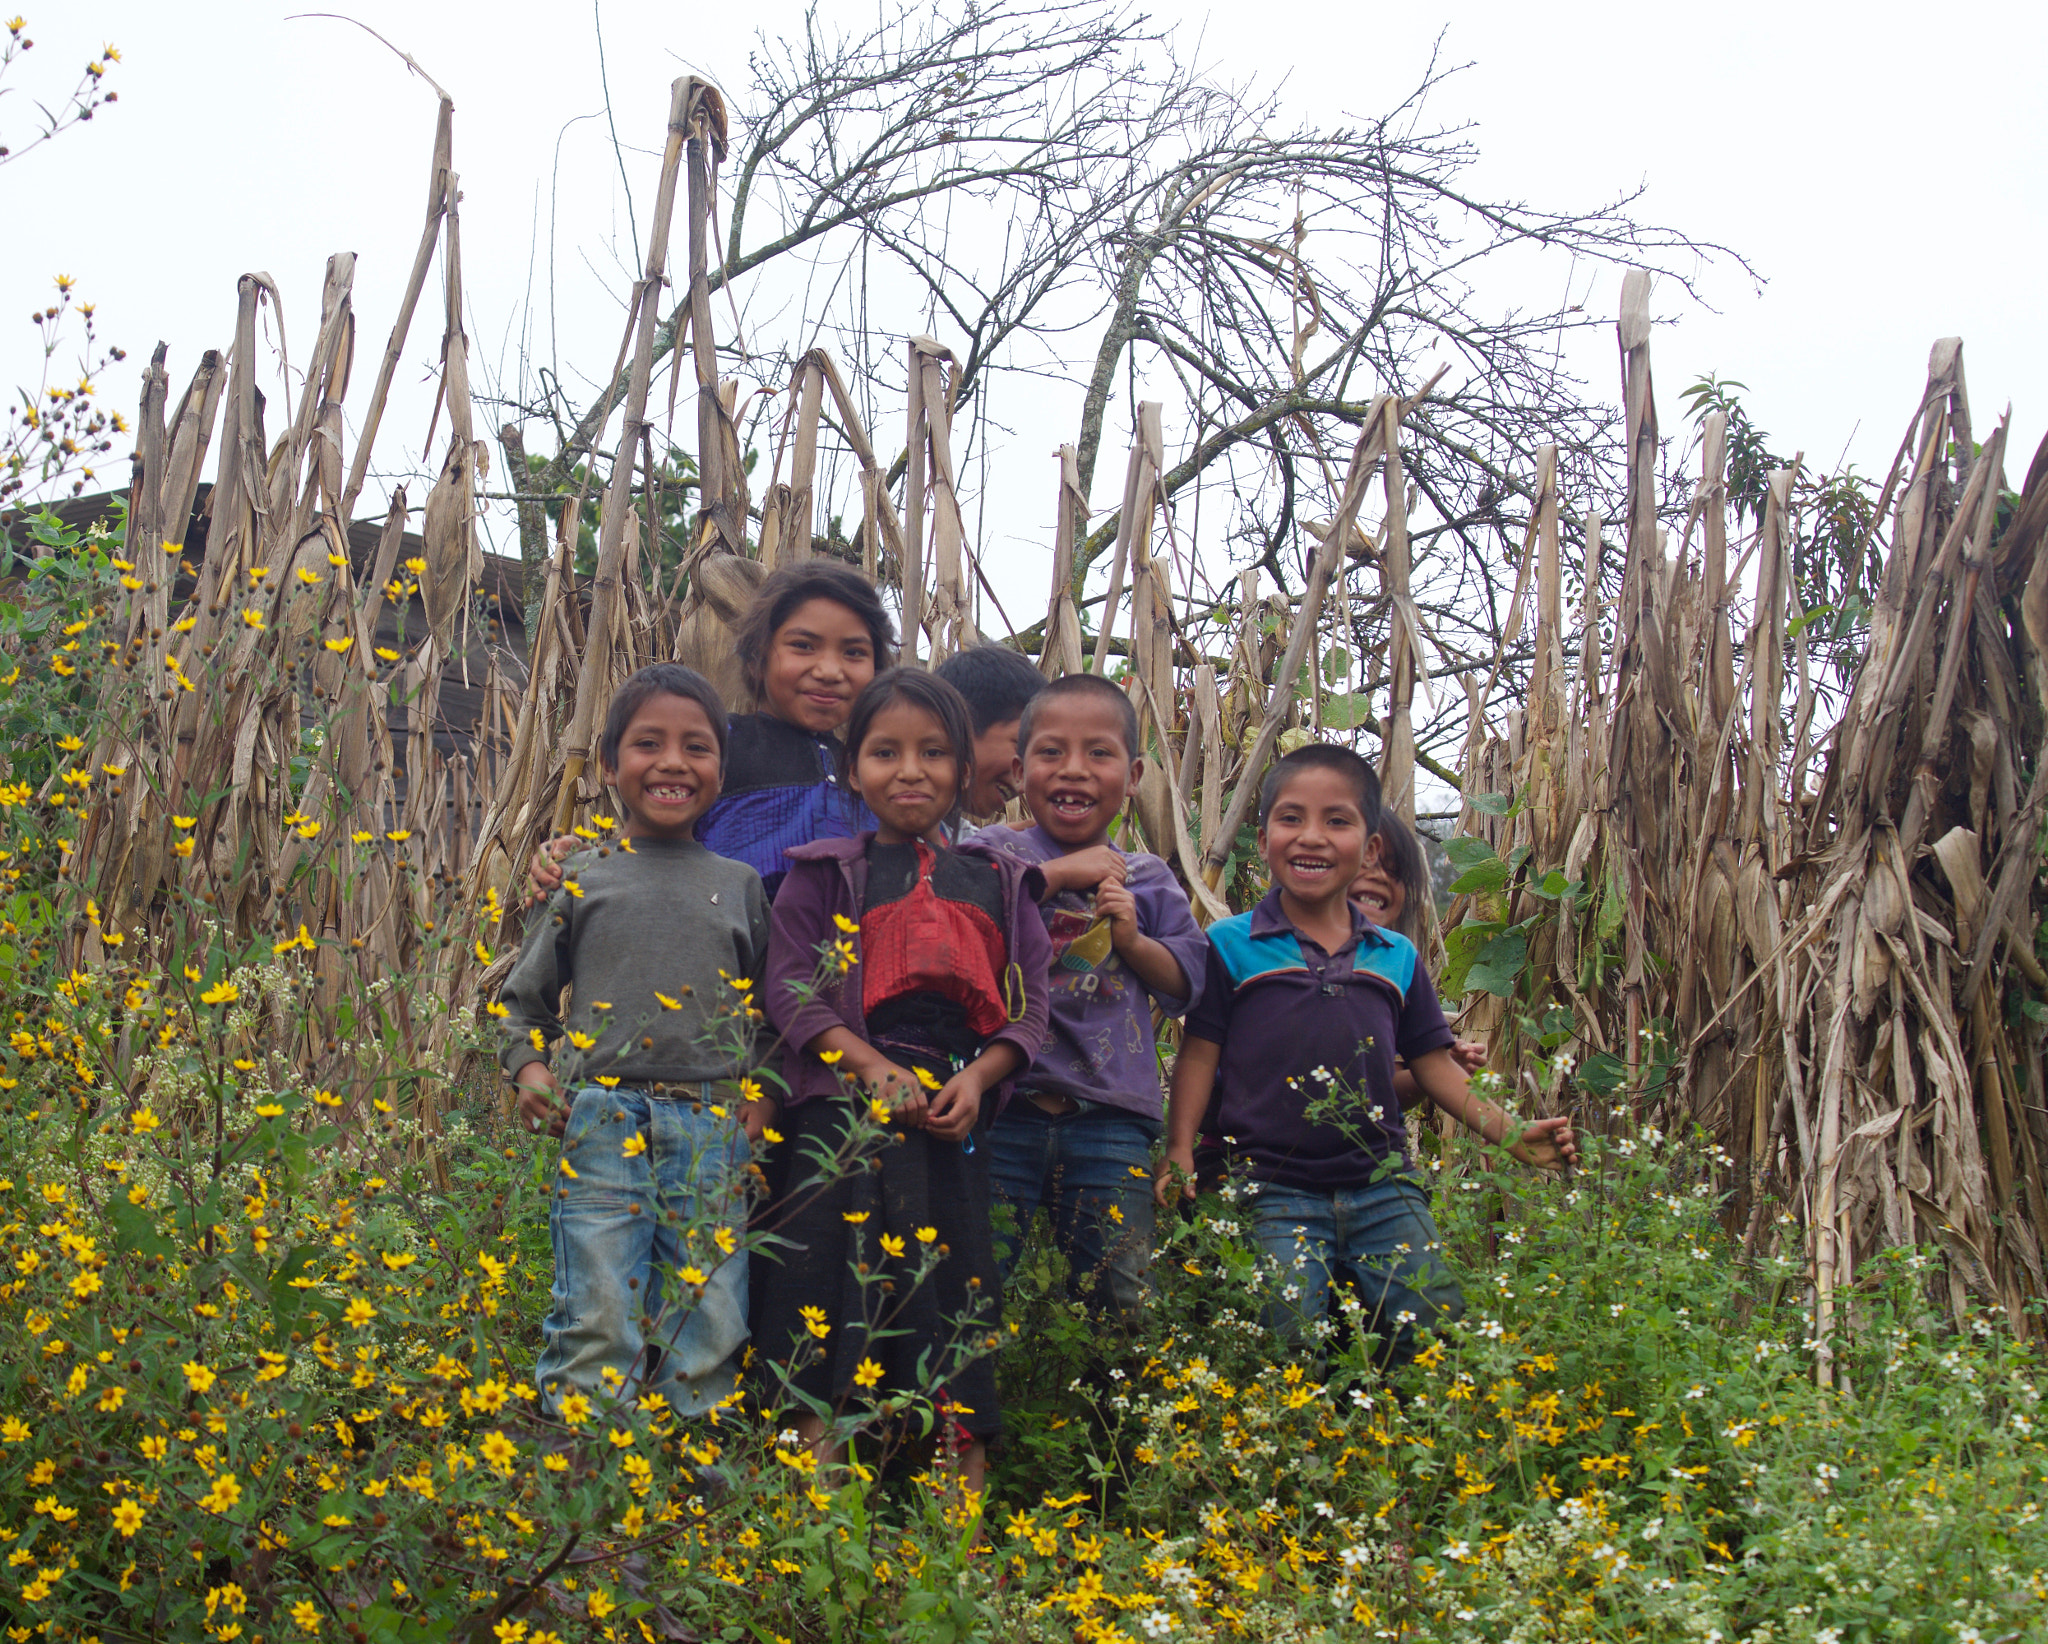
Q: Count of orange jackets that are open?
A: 0